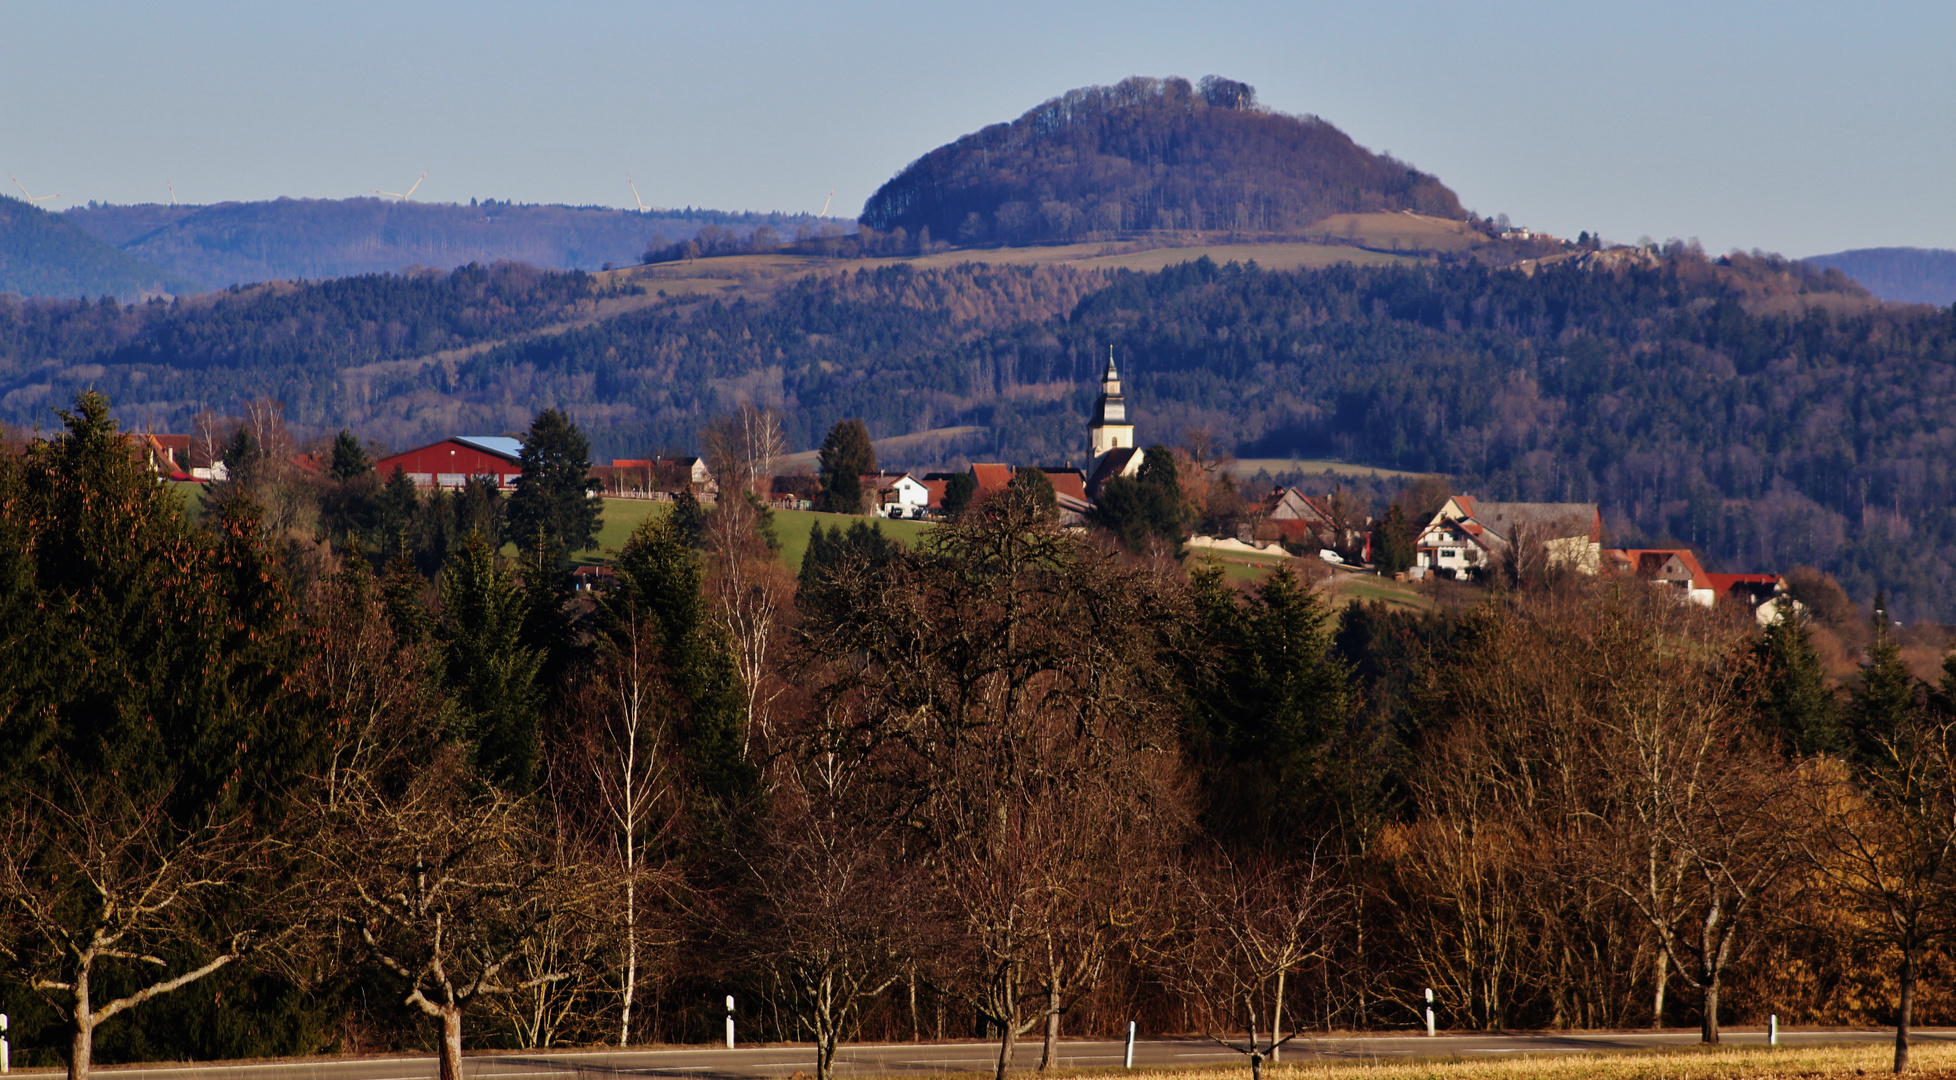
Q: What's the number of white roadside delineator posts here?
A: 5